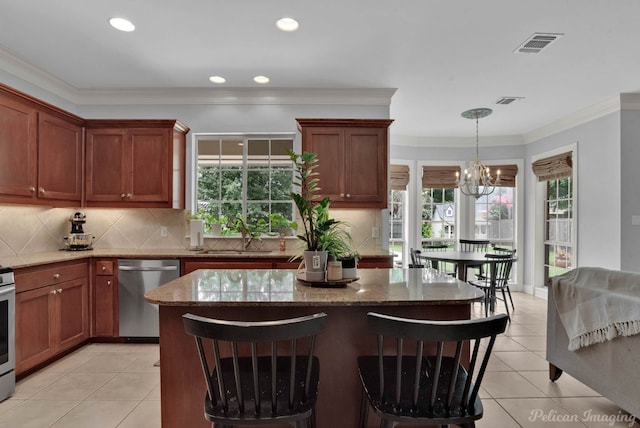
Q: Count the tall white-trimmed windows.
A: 4